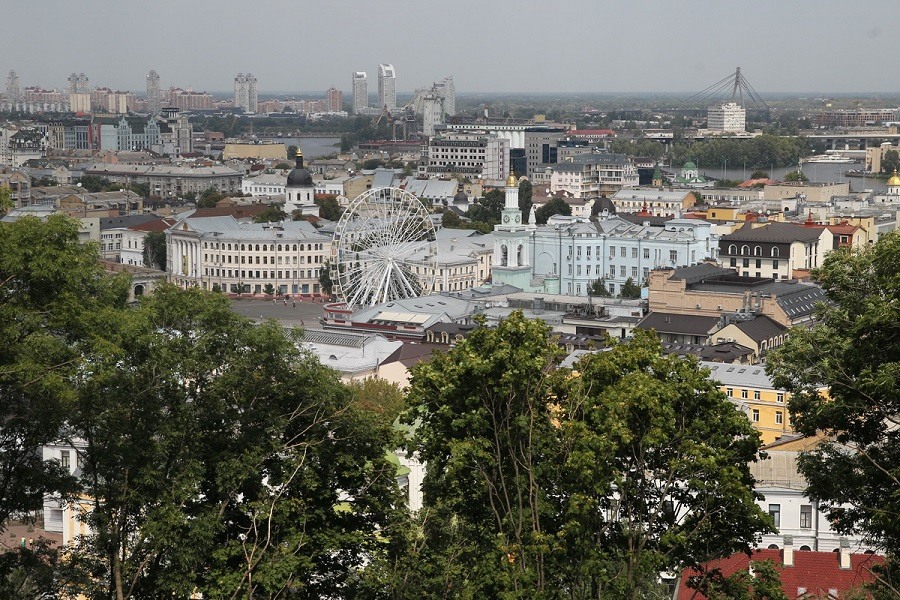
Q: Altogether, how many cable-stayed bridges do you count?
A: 1